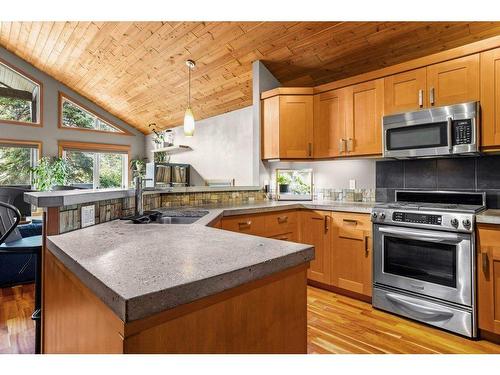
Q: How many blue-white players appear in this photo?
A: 0